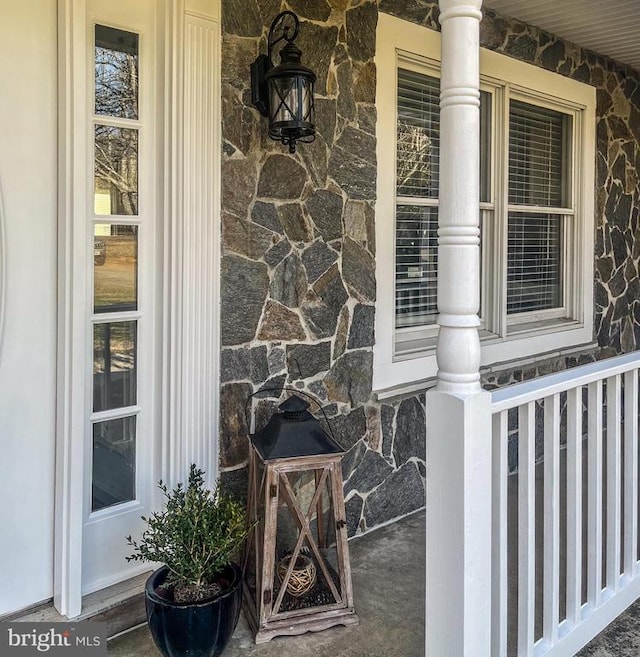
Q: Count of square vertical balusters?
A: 7